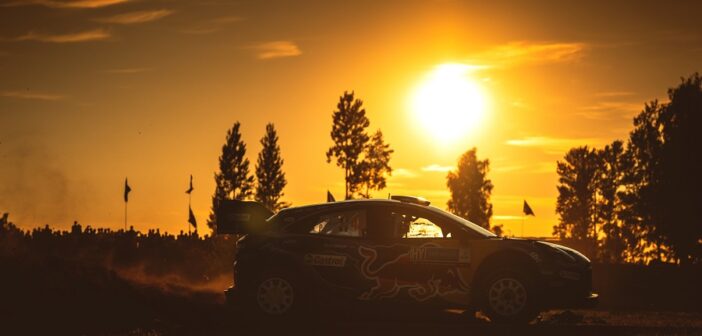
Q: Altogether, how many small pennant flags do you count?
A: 5